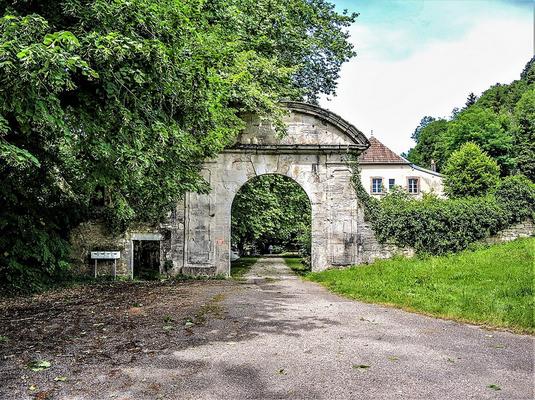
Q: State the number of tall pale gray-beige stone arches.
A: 1